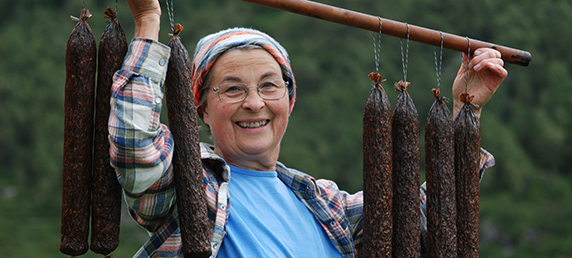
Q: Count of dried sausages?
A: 7